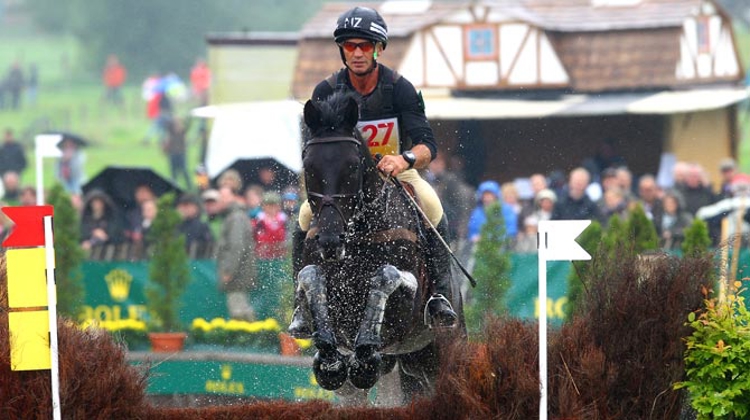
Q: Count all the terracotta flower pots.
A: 2